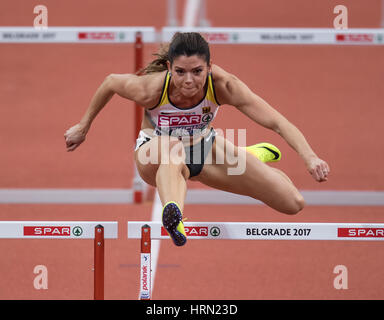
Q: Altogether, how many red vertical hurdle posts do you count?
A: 3